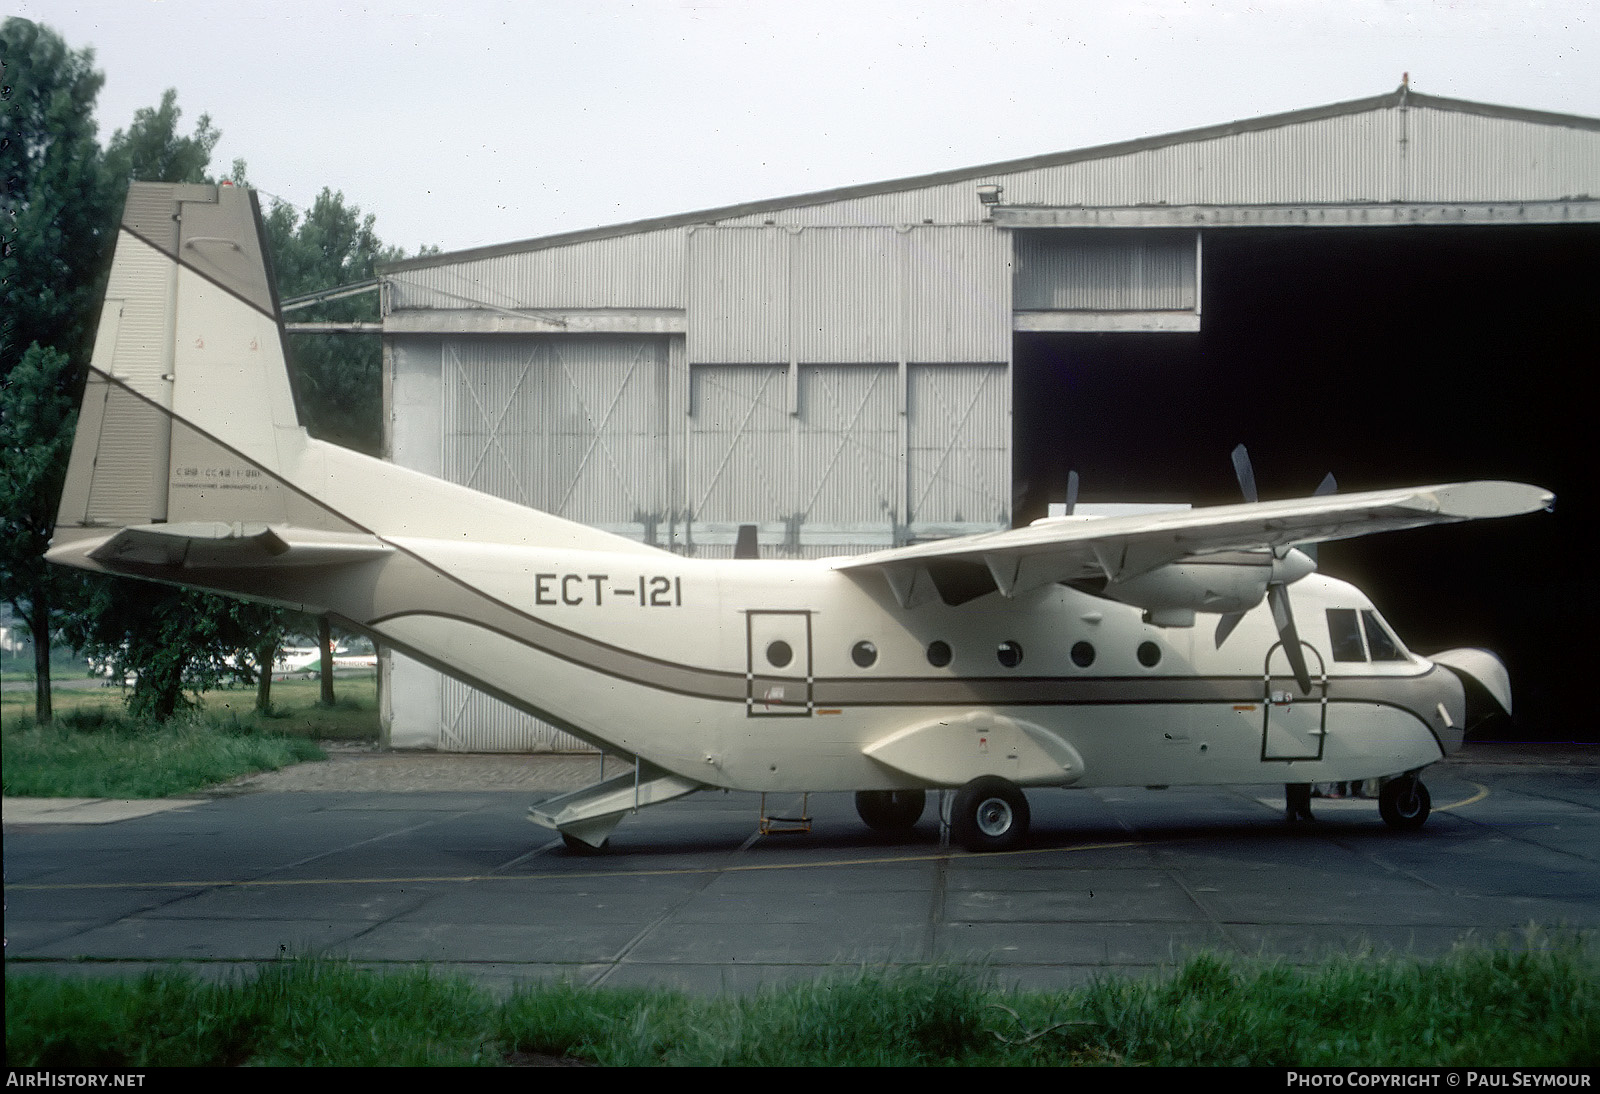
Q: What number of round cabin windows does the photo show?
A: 6